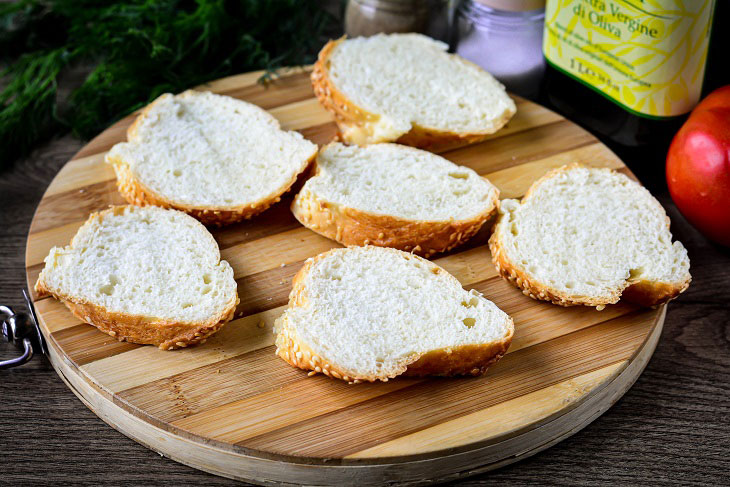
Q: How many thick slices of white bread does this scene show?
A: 6